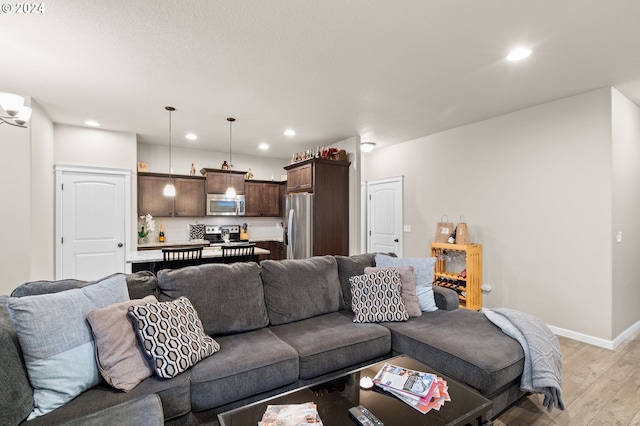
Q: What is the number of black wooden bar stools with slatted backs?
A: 2